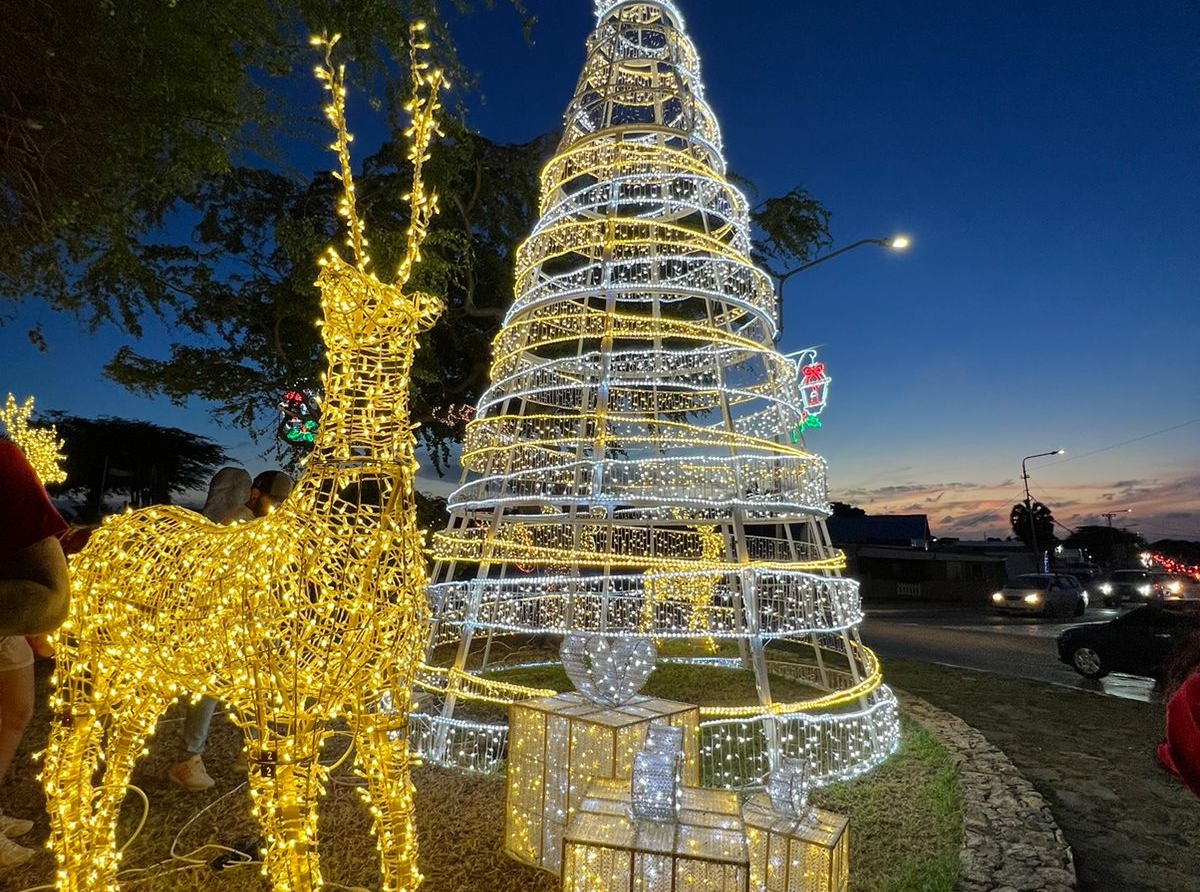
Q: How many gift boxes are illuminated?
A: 3